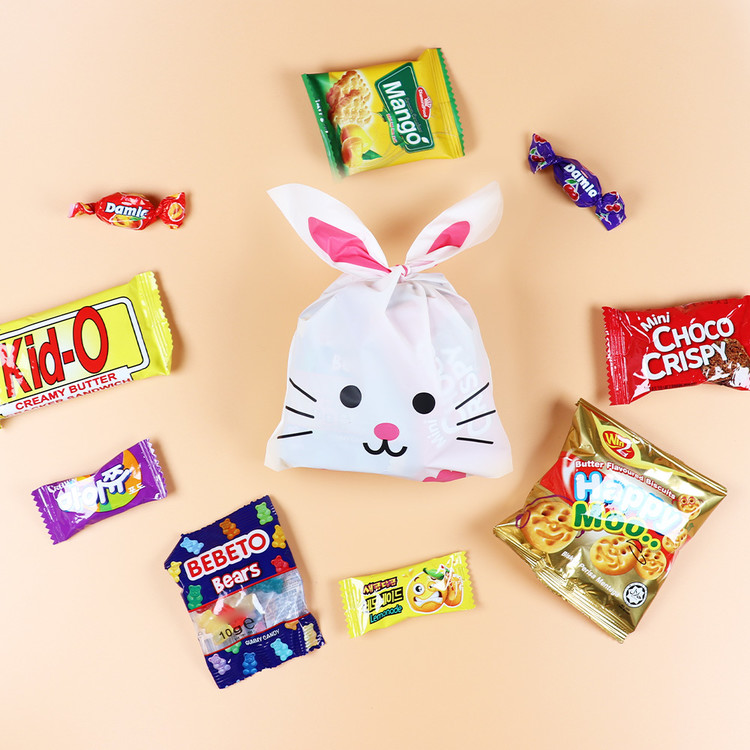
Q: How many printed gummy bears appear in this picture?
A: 13